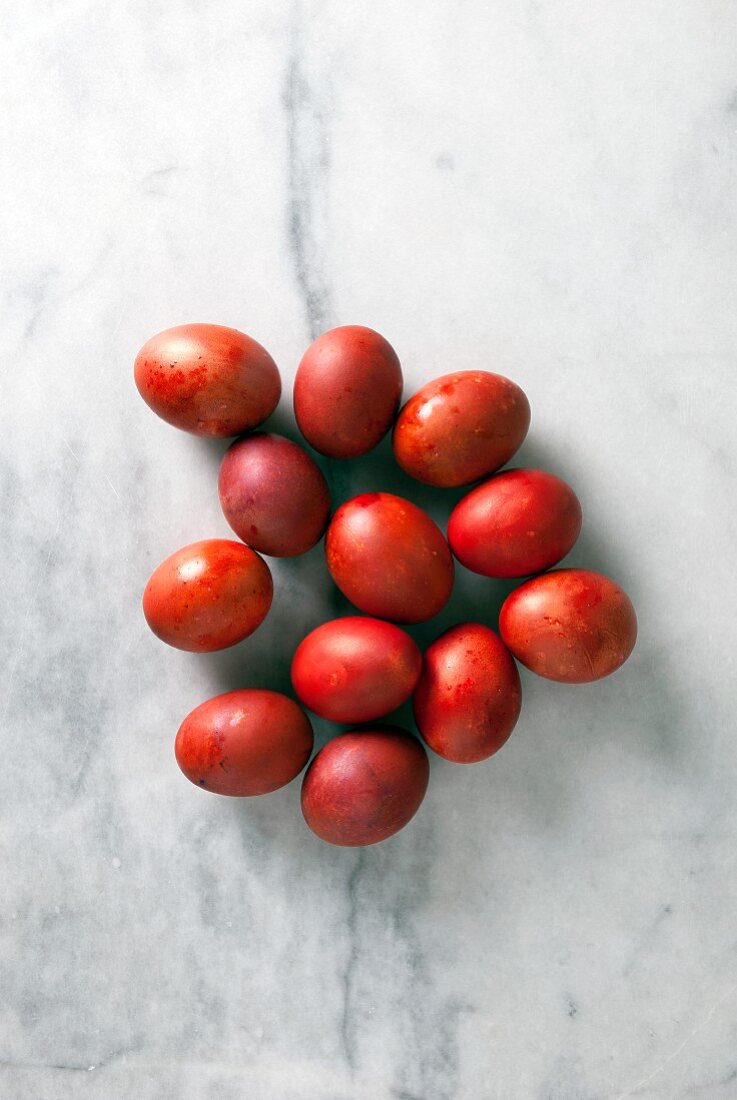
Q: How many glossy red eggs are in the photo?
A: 12